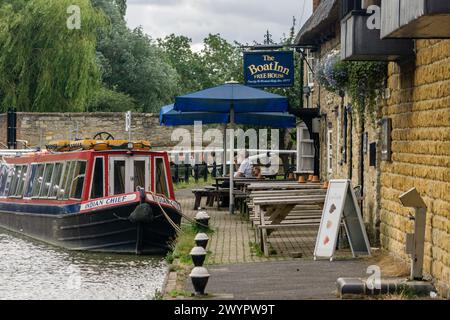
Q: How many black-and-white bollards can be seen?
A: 4